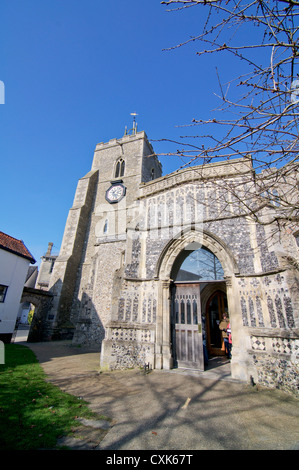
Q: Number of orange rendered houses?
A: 0